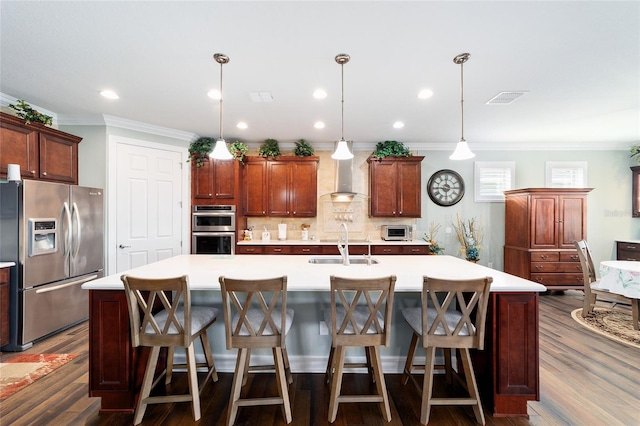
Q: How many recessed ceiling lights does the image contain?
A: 7